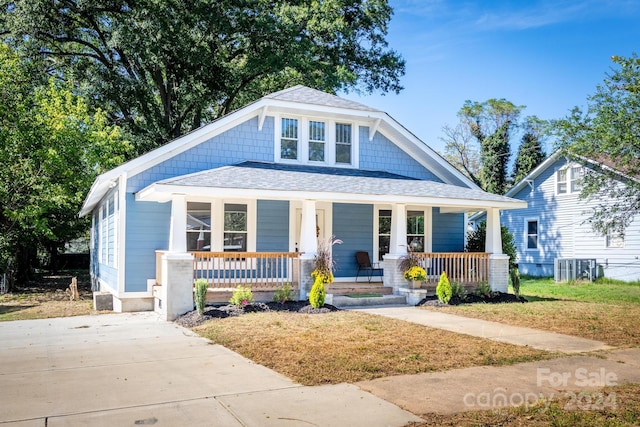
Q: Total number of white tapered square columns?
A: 4